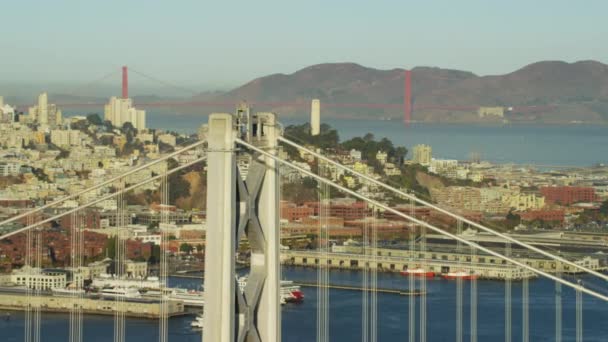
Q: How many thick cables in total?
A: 4